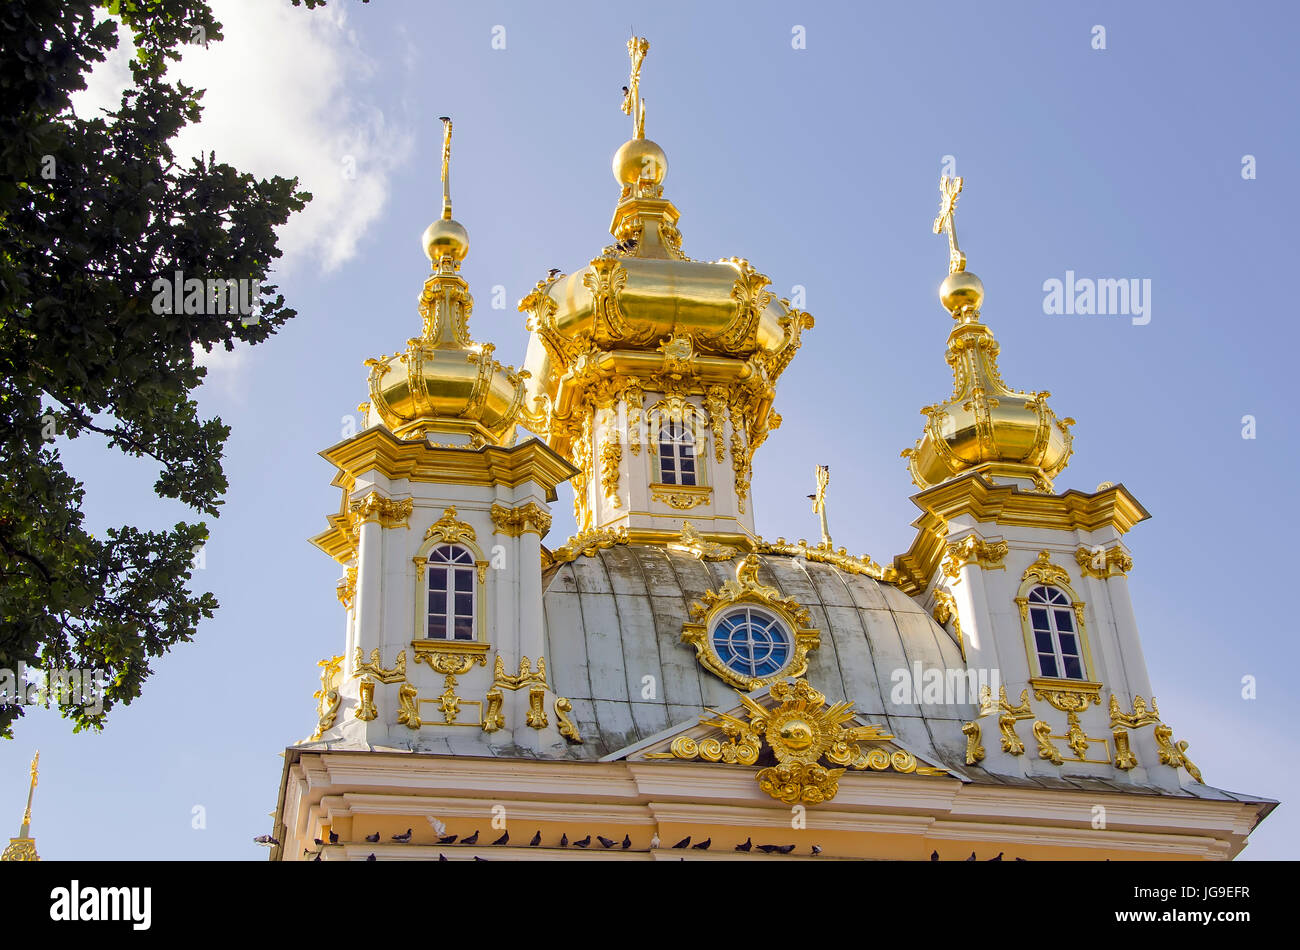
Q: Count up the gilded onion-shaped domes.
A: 3